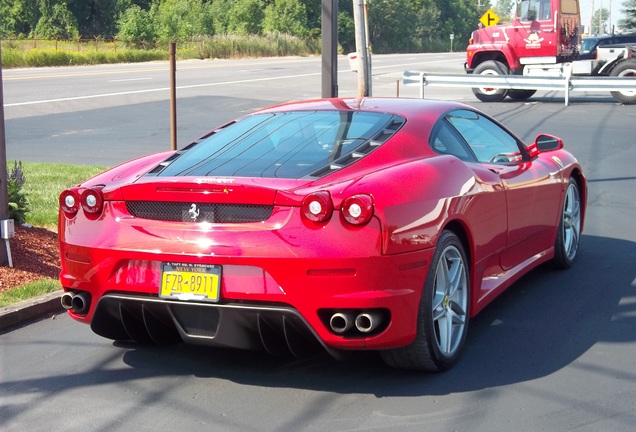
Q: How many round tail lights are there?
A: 4